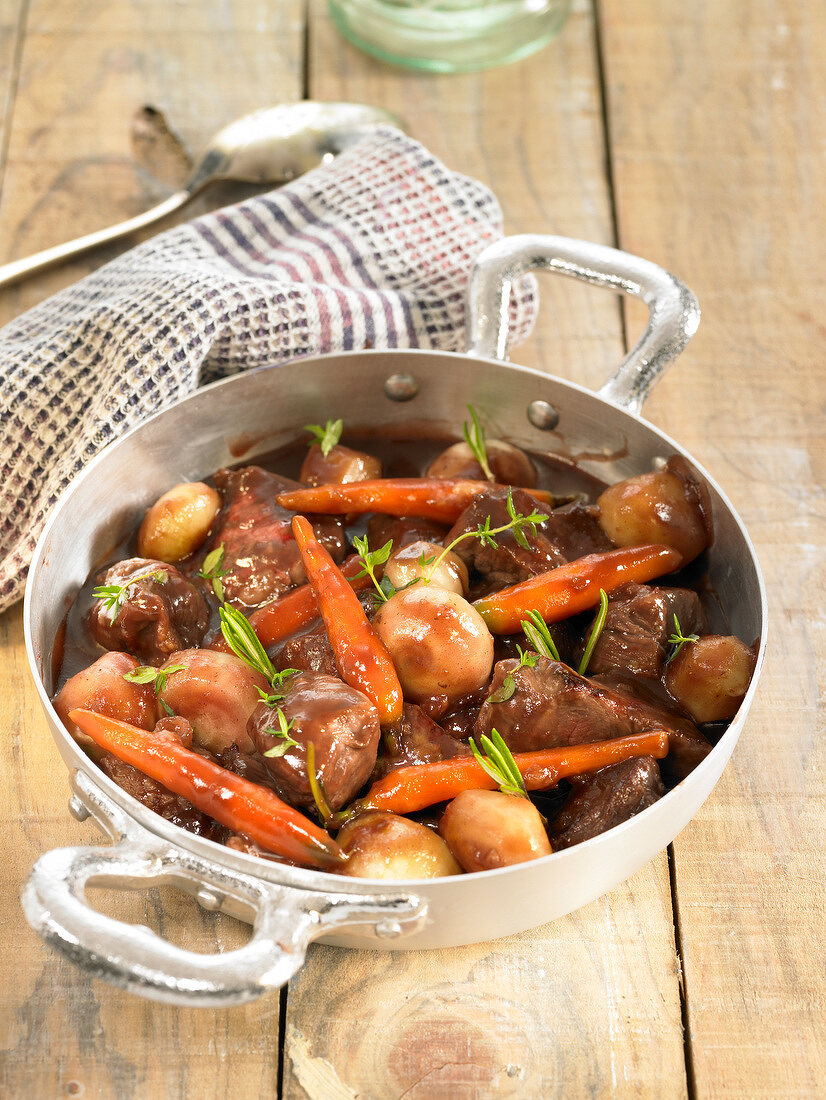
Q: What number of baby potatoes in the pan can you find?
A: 11